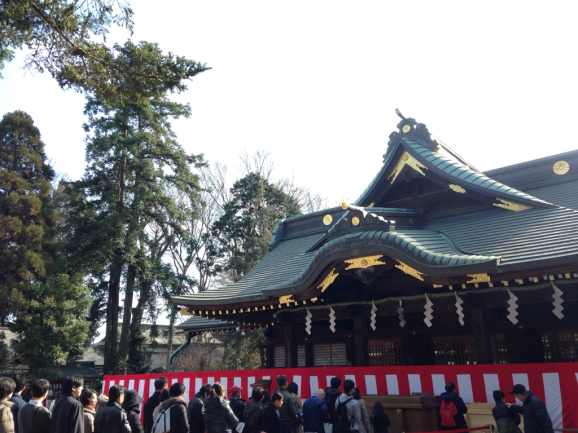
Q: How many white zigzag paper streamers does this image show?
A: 8